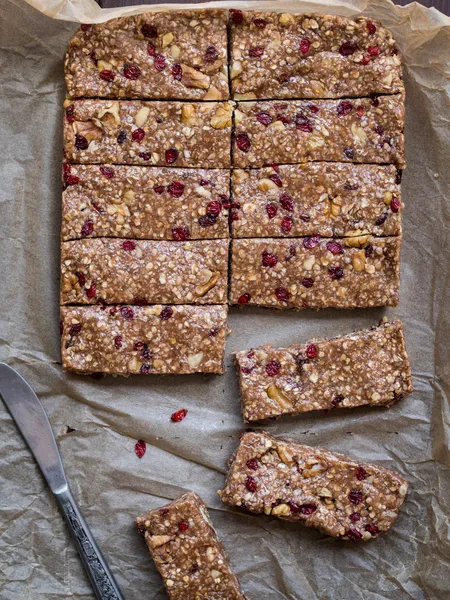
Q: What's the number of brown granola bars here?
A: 12